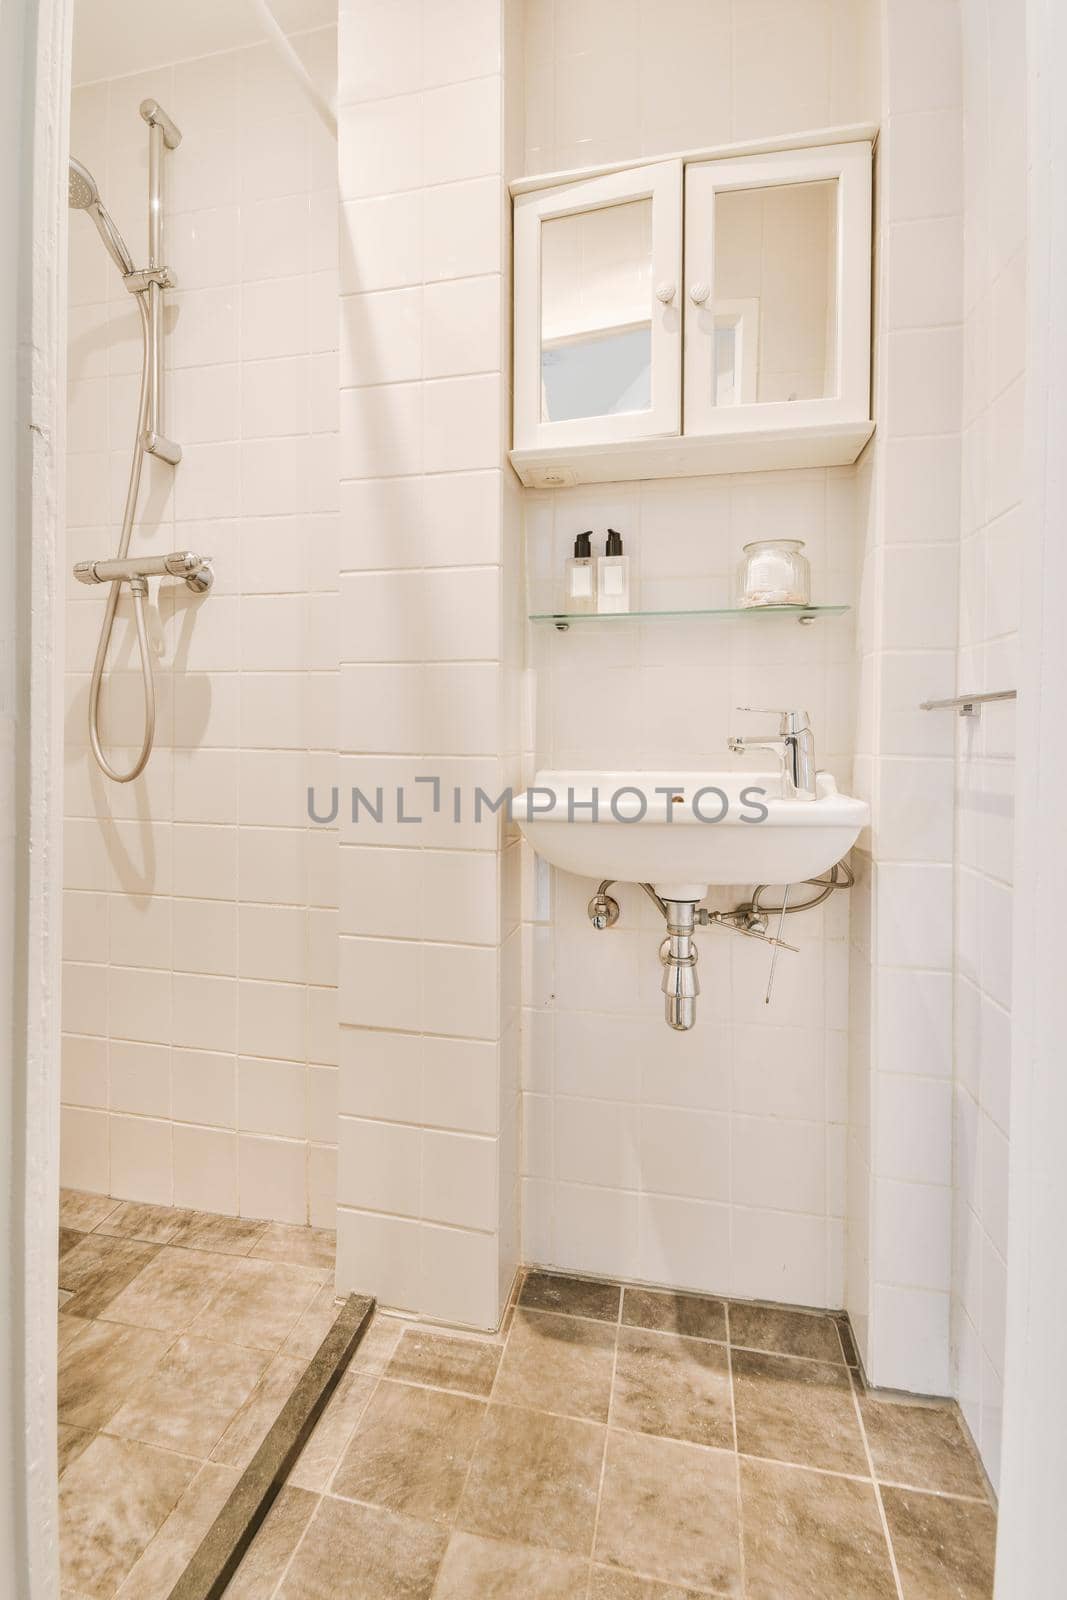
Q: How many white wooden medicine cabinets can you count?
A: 1